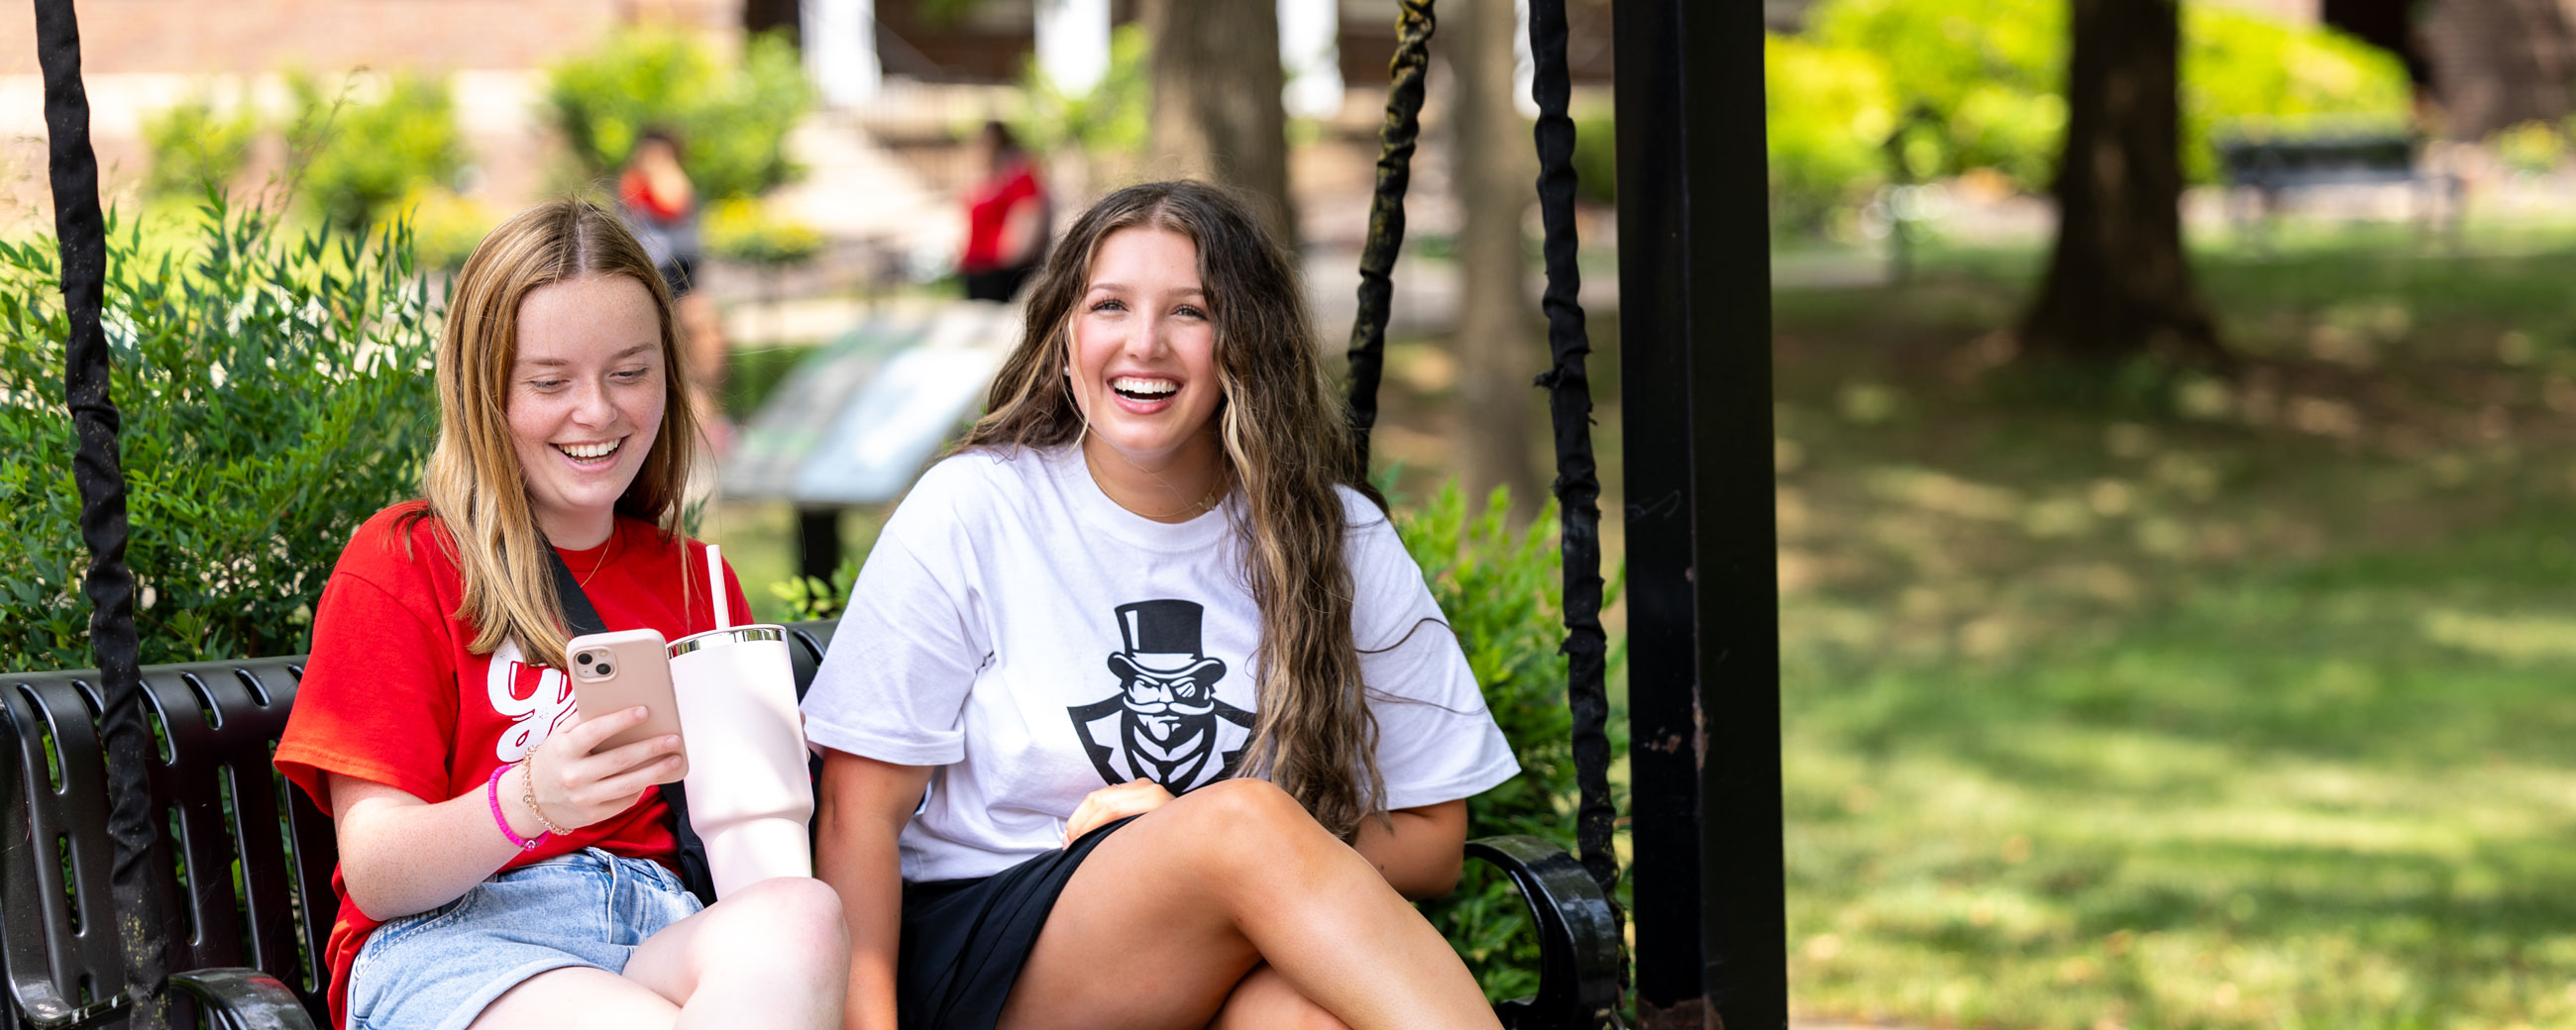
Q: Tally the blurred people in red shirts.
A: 2